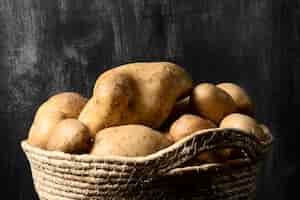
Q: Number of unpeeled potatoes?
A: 8